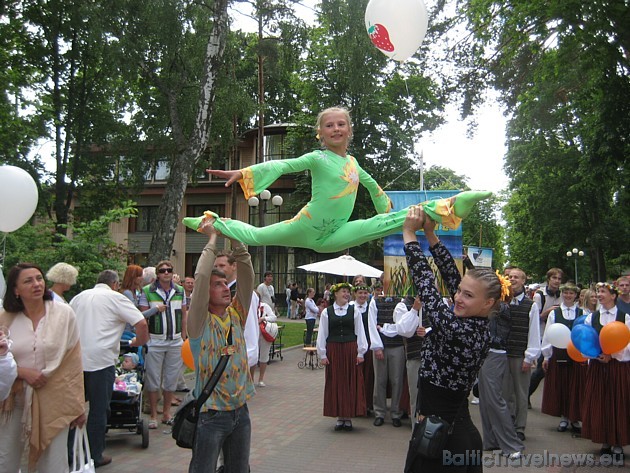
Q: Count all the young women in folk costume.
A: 4